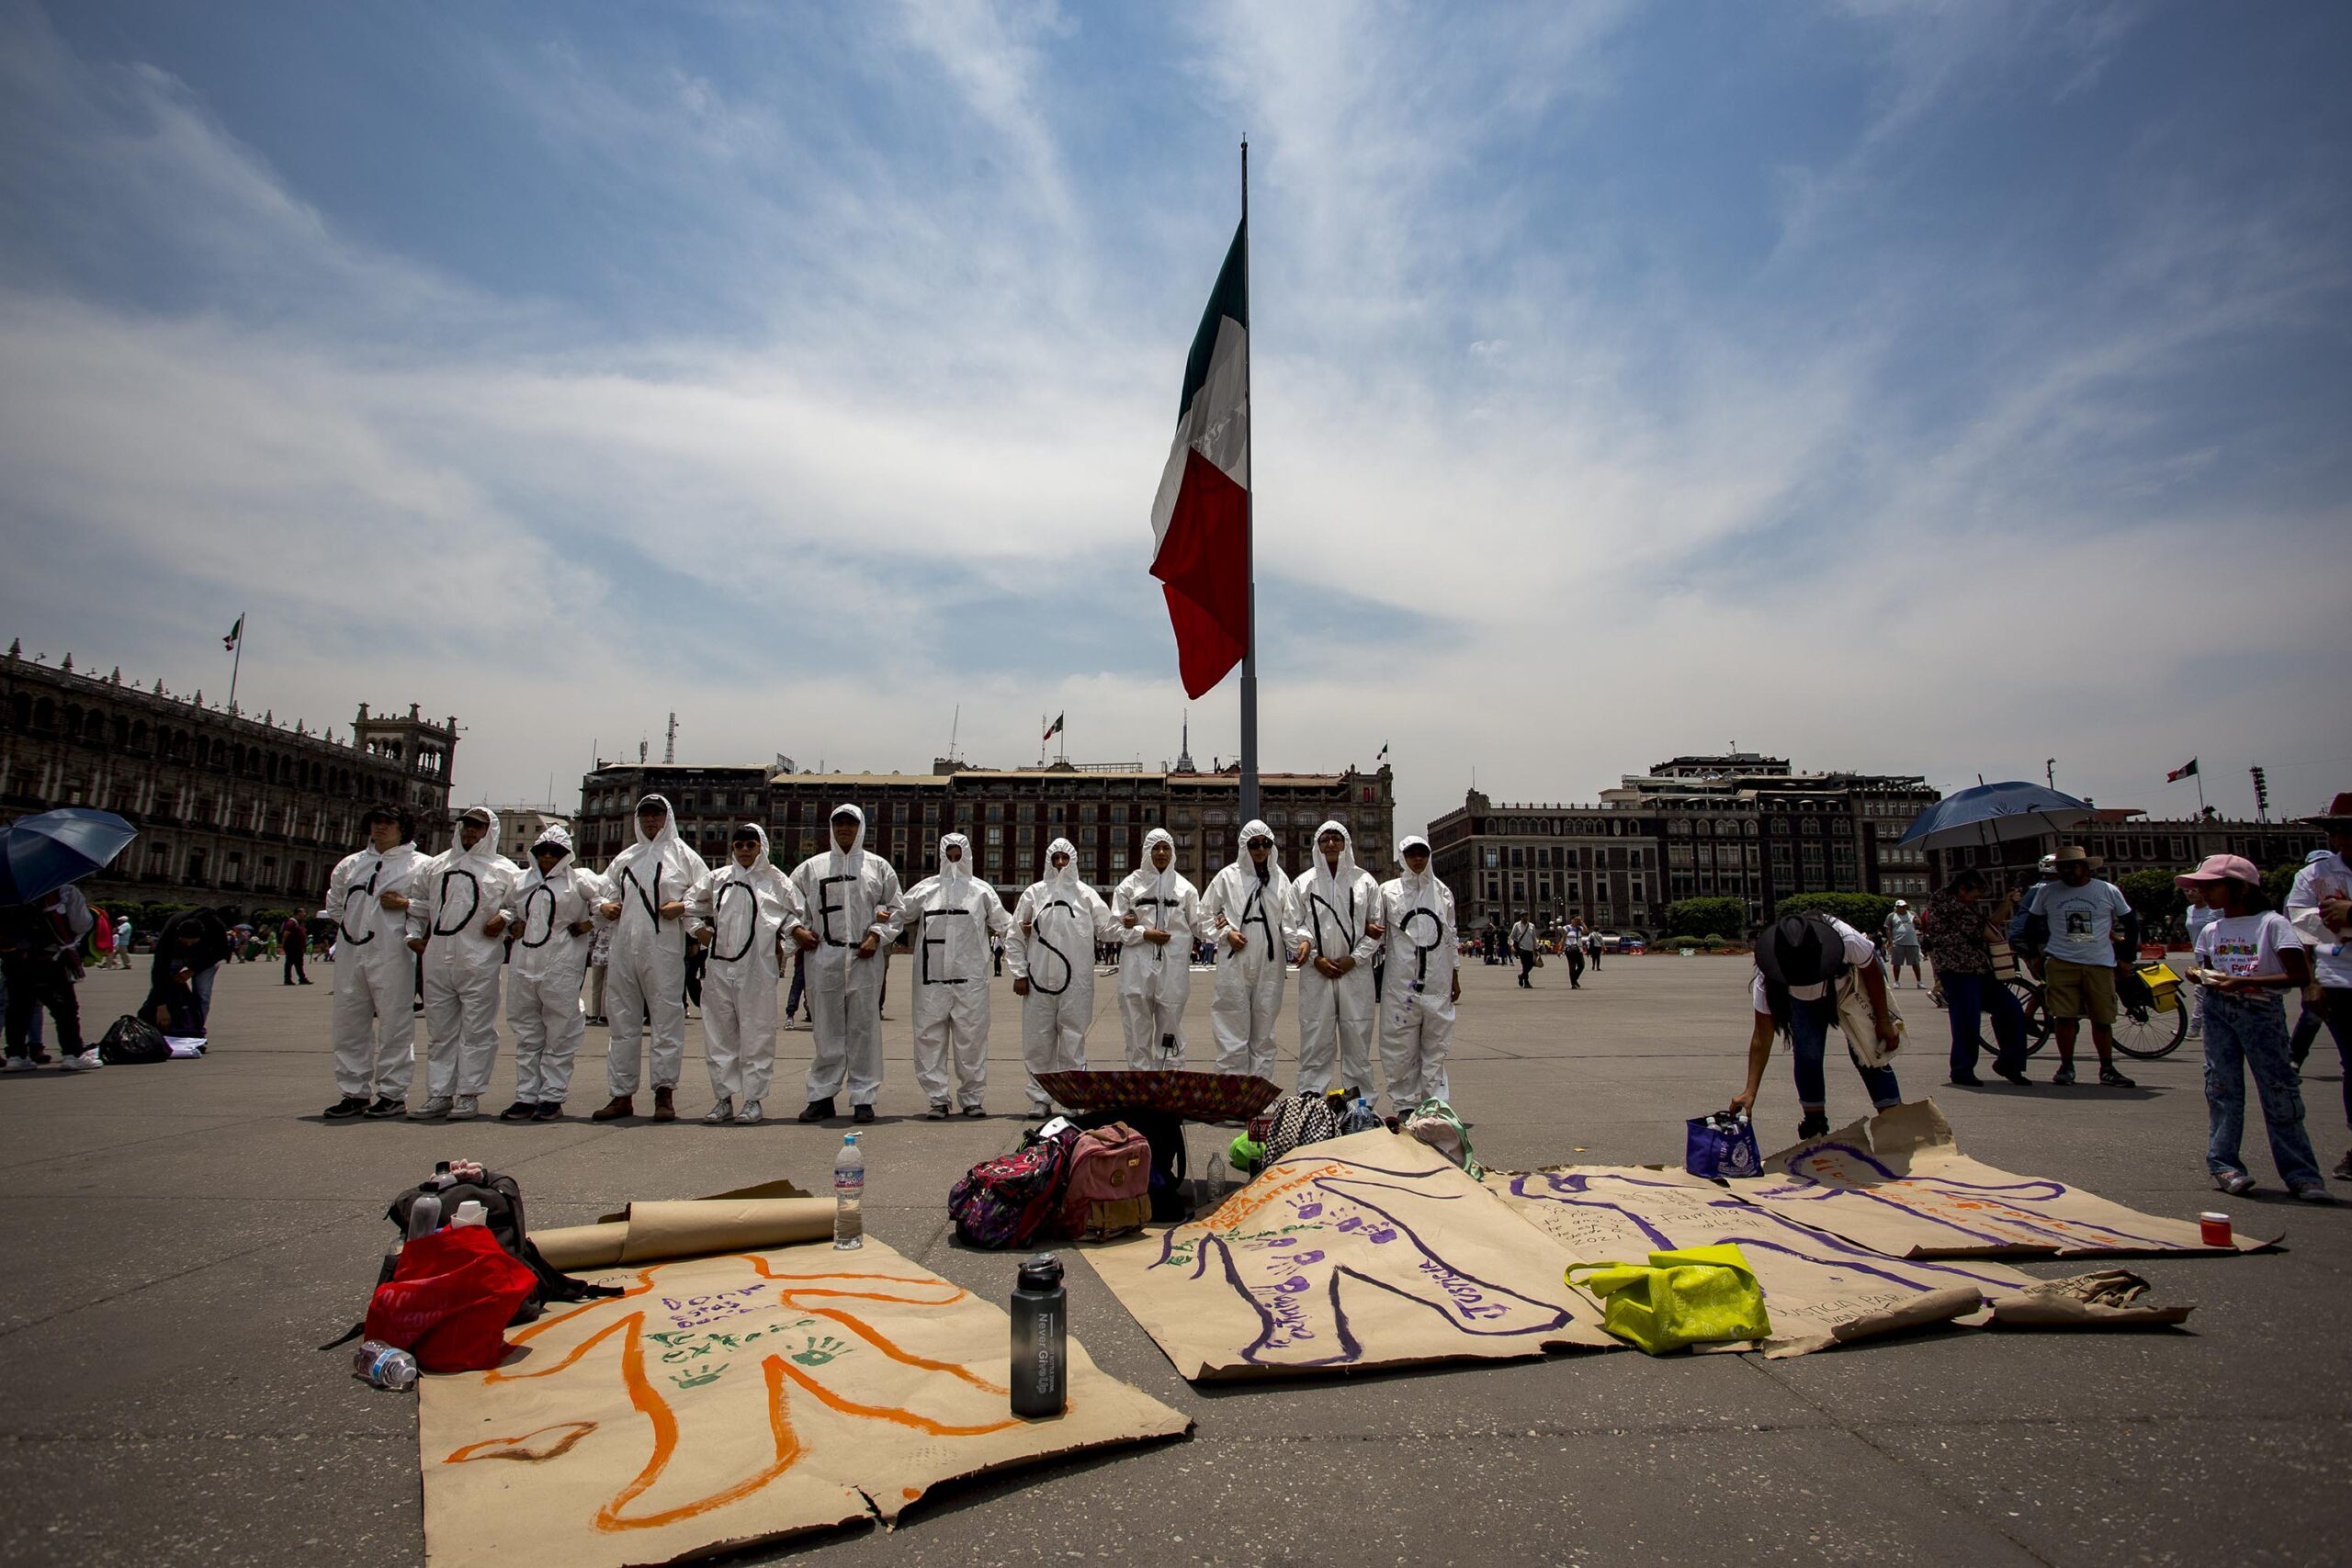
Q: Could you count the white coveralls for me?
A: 12